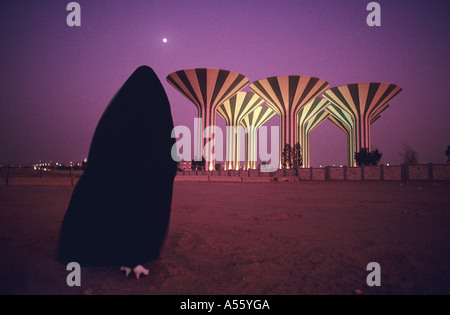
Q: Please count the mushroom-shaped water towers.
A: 9